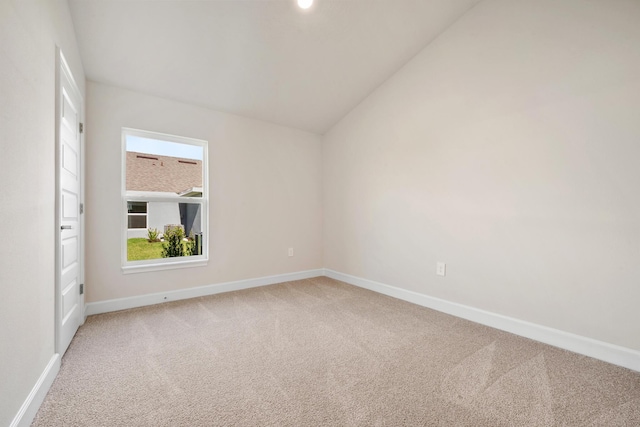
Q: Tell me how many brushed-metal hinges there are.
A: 3